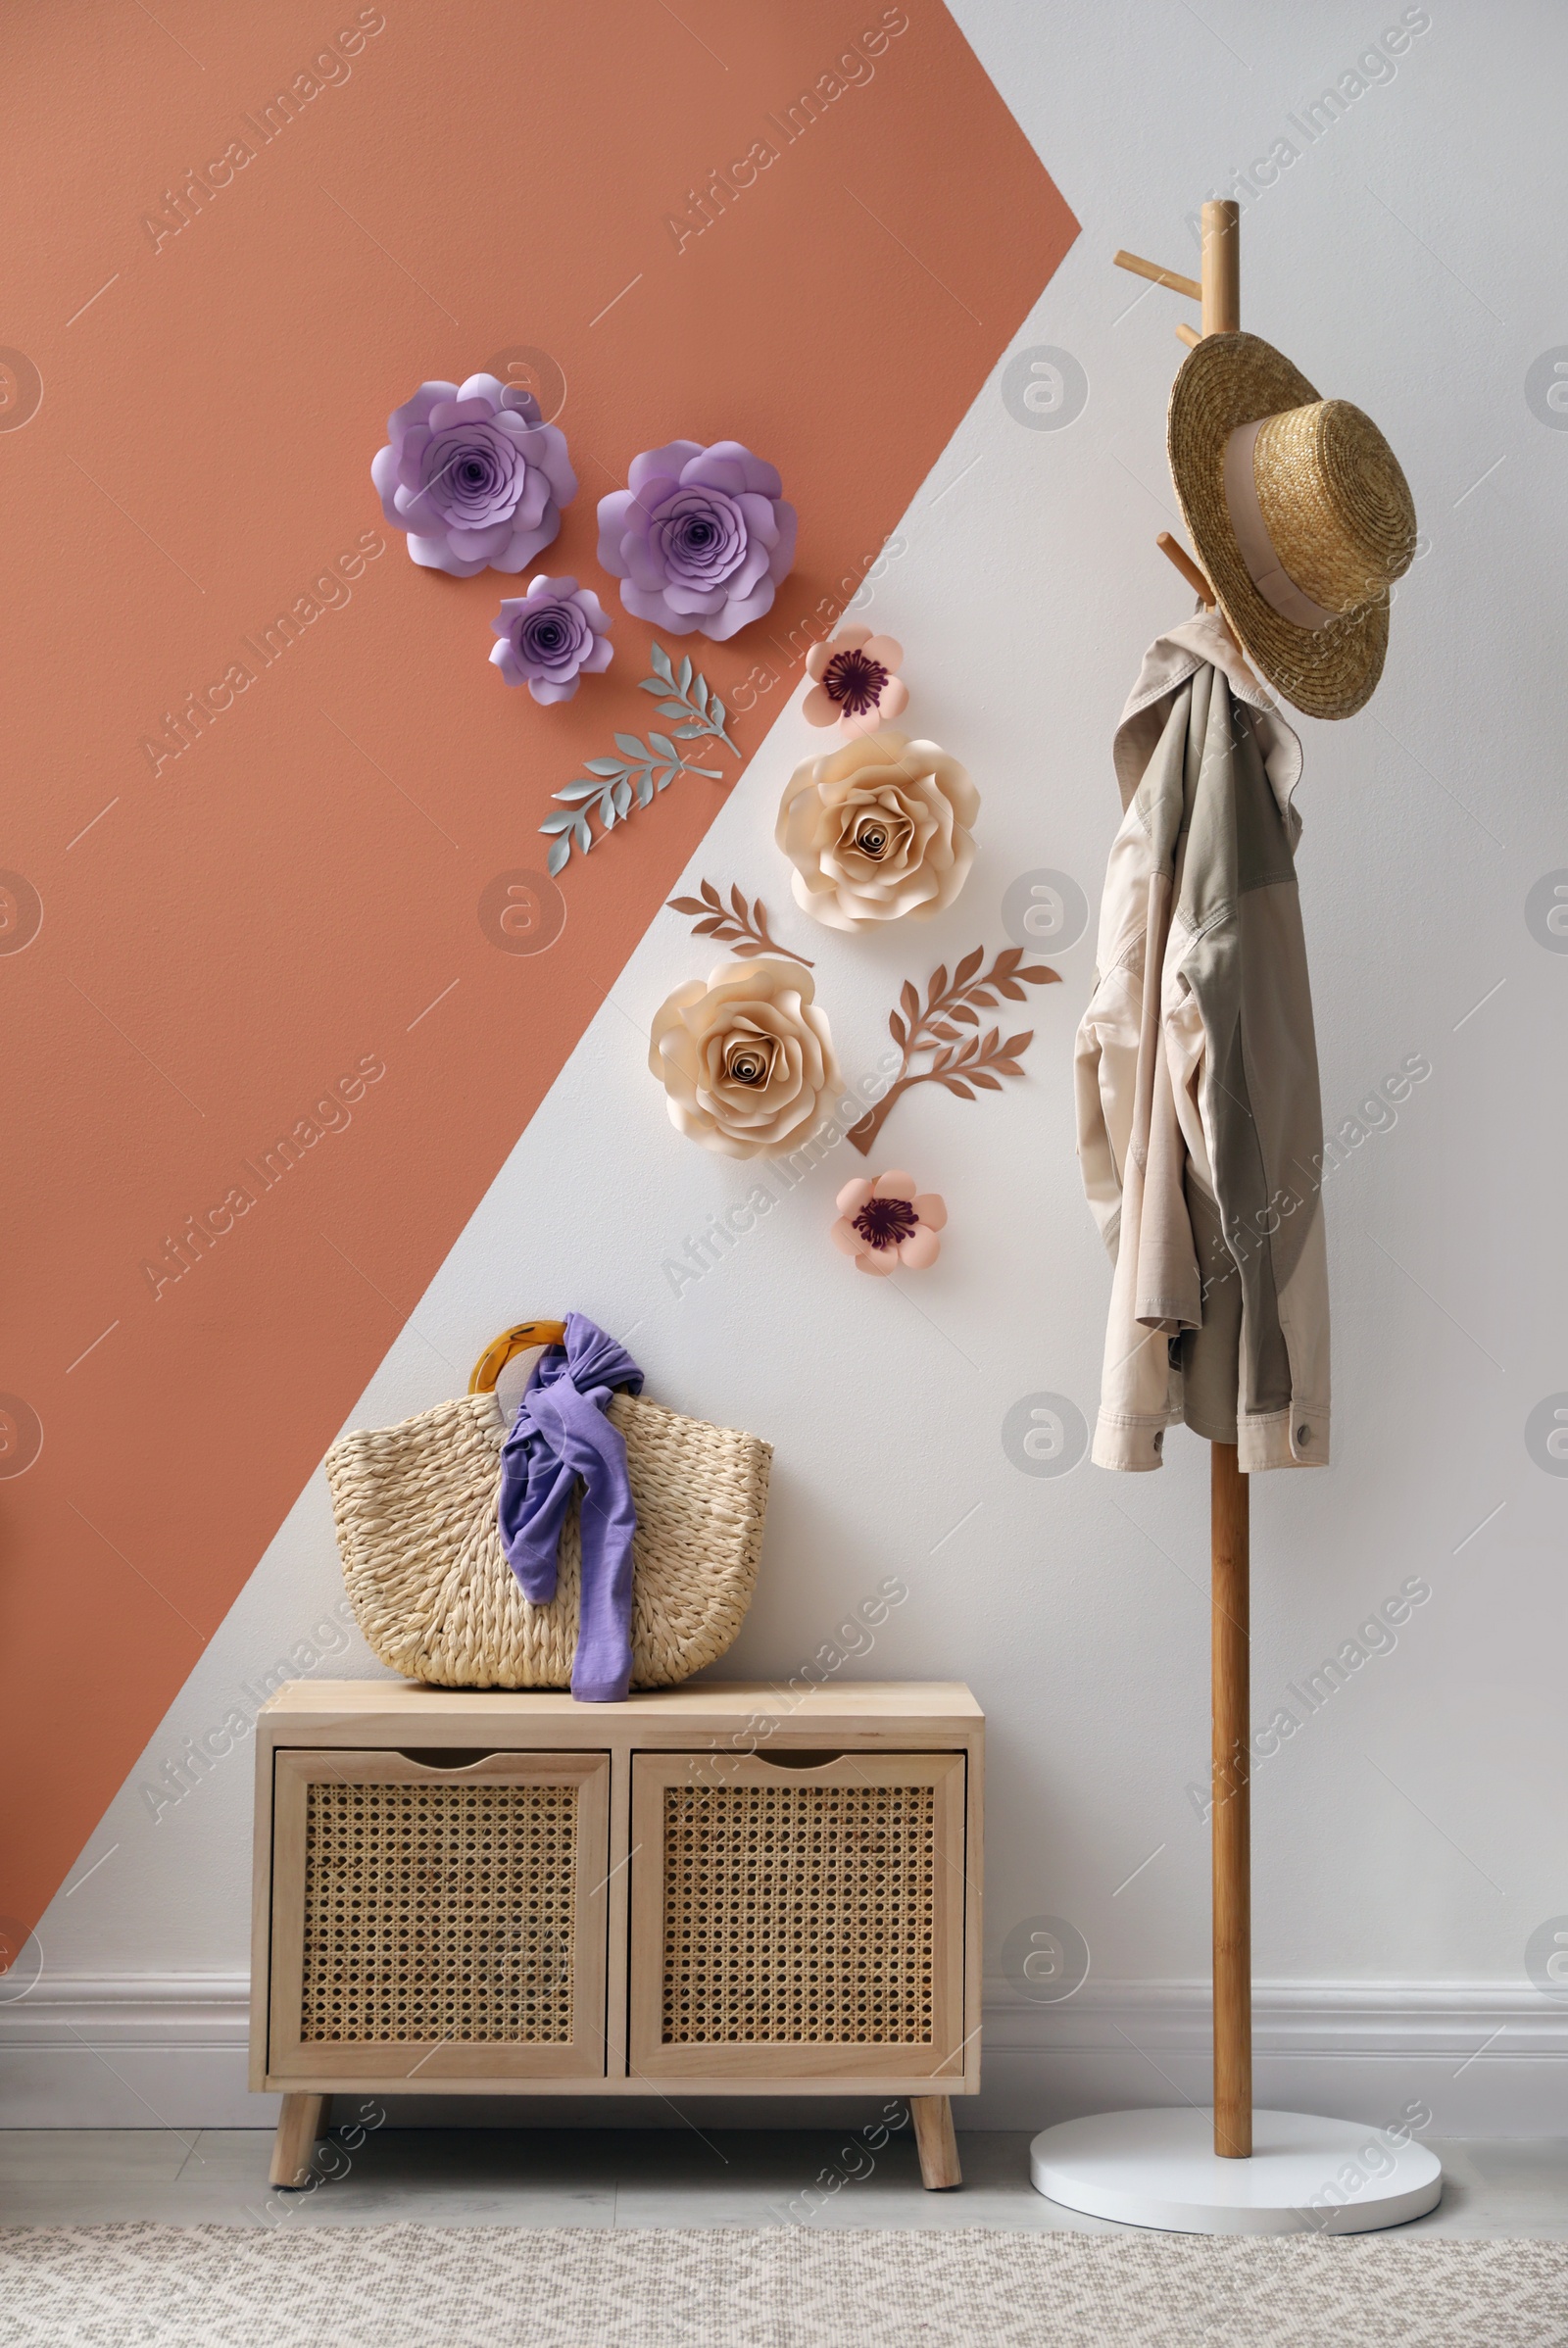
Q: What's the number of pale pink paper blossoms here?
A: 2